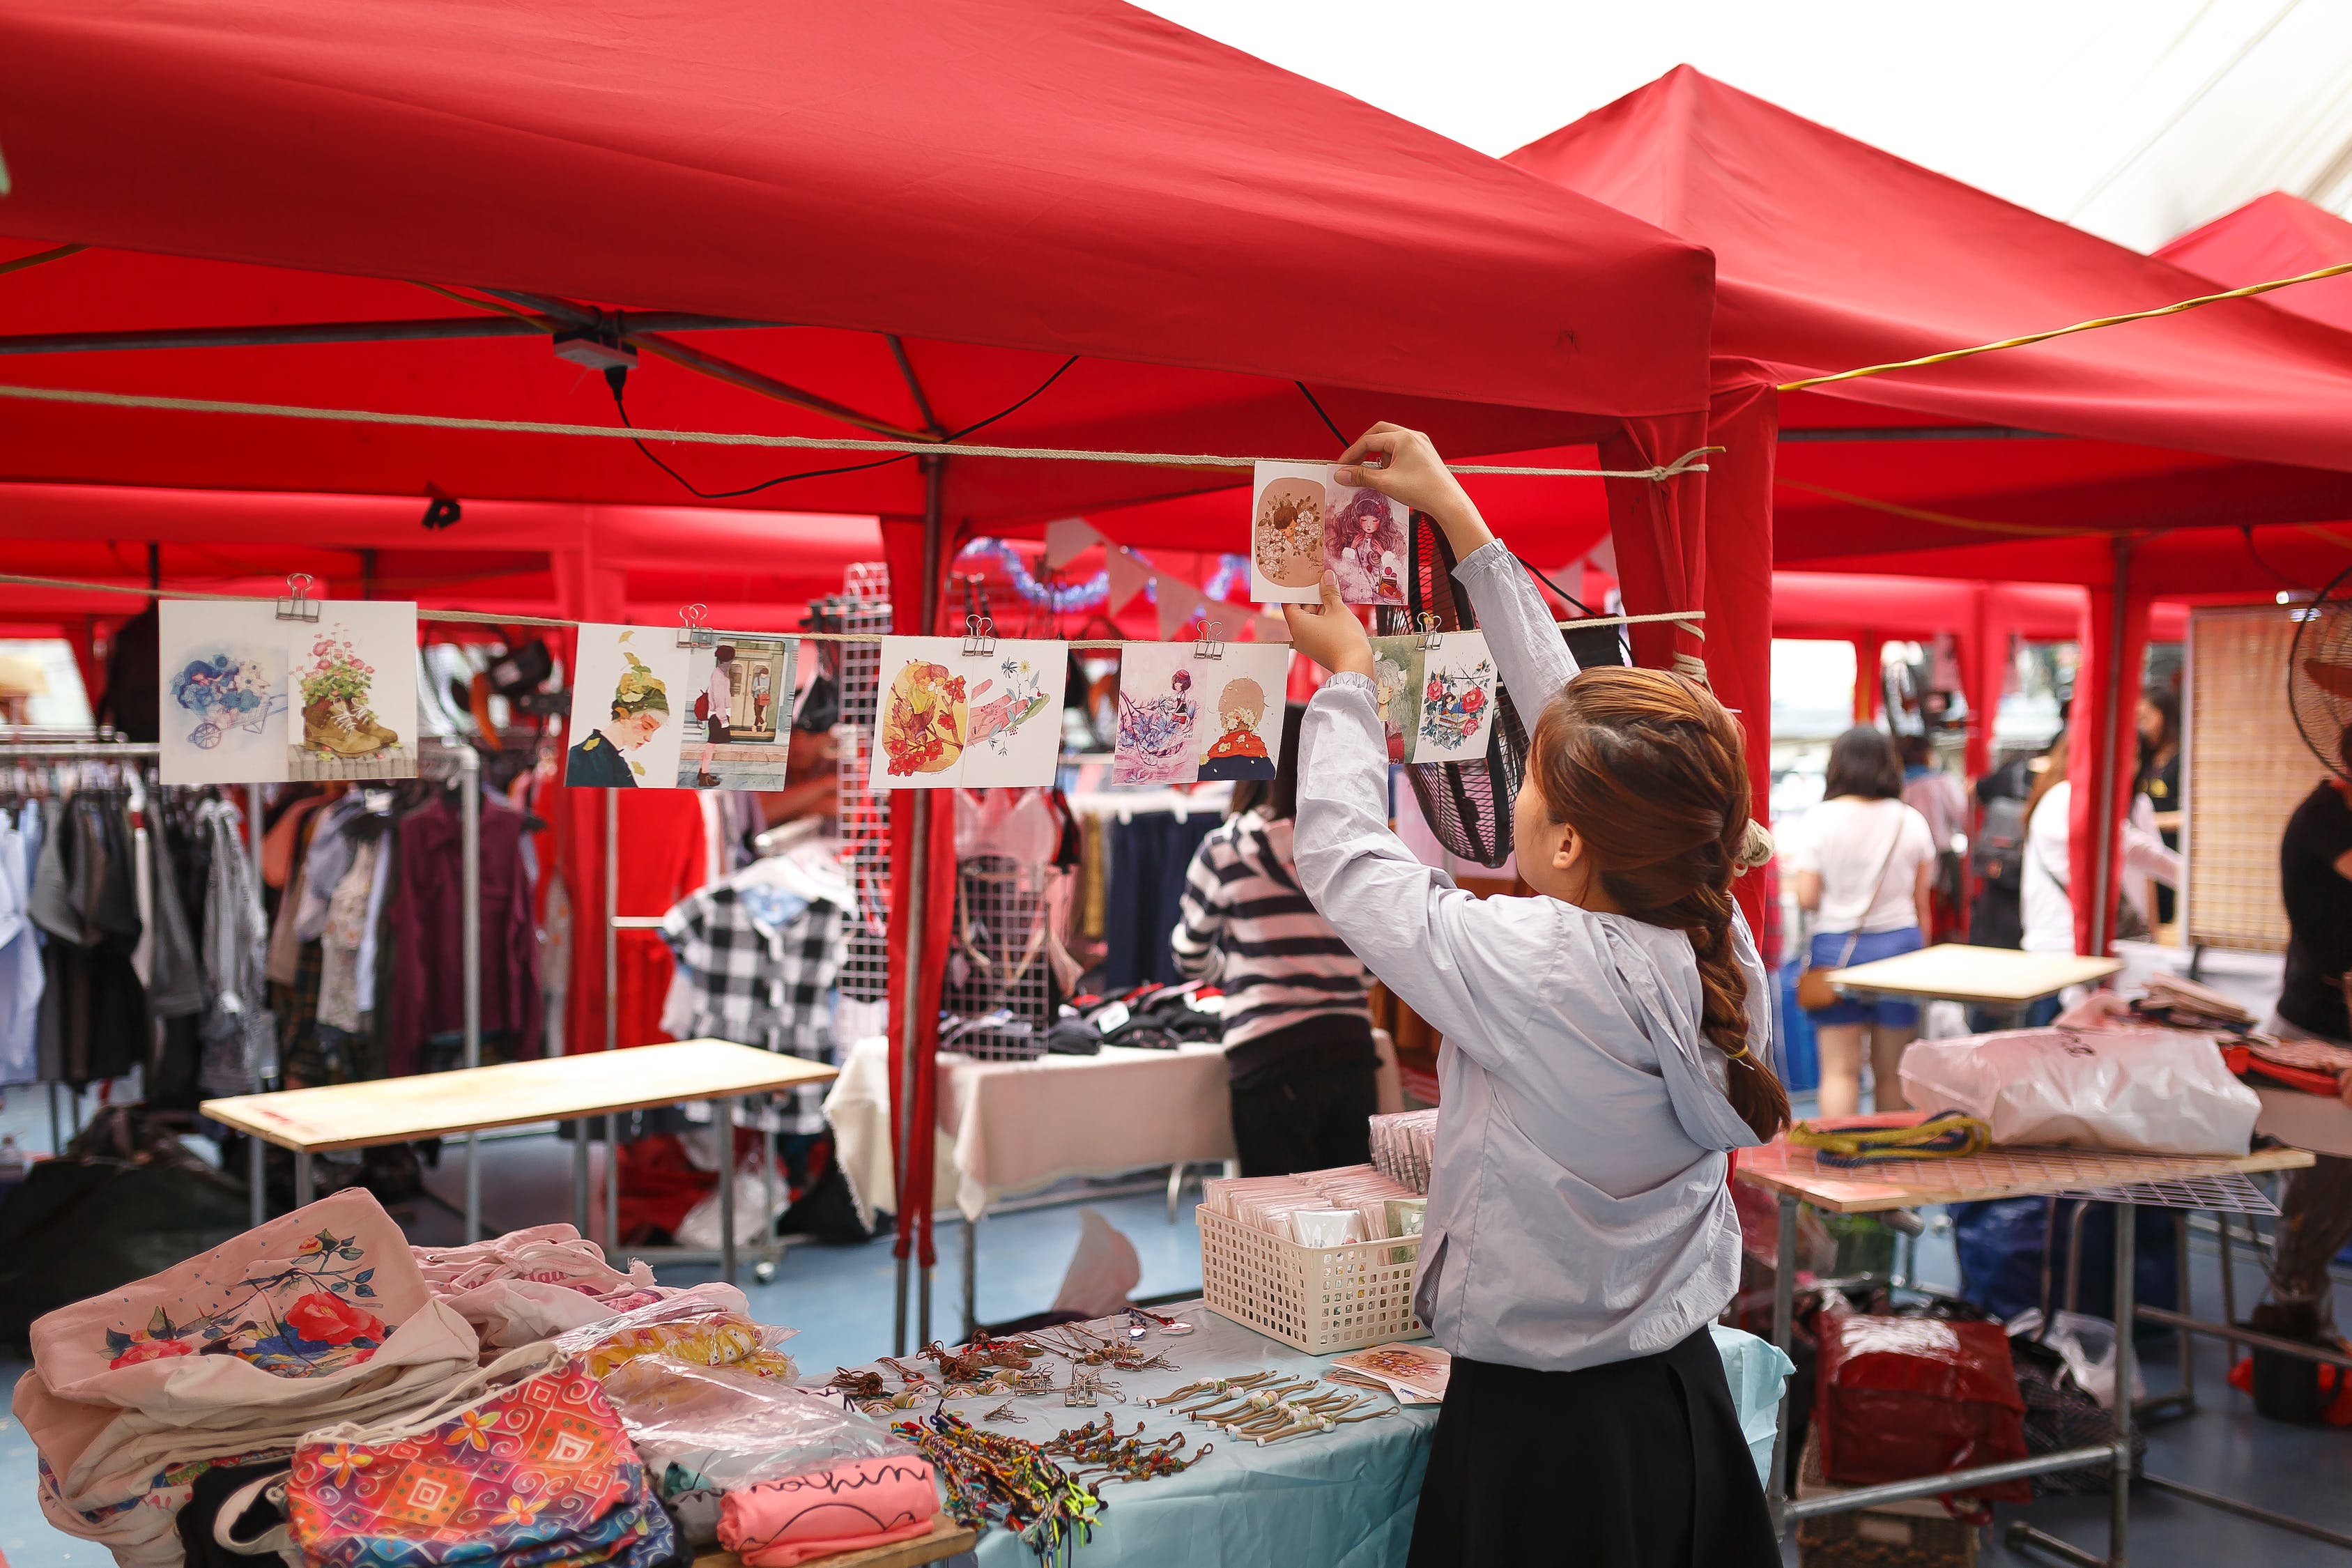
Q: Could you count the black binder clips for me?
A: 0